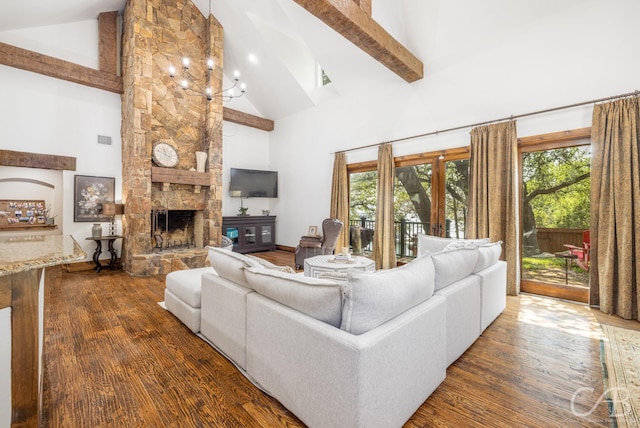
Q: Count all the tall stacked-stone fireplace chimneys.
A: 1